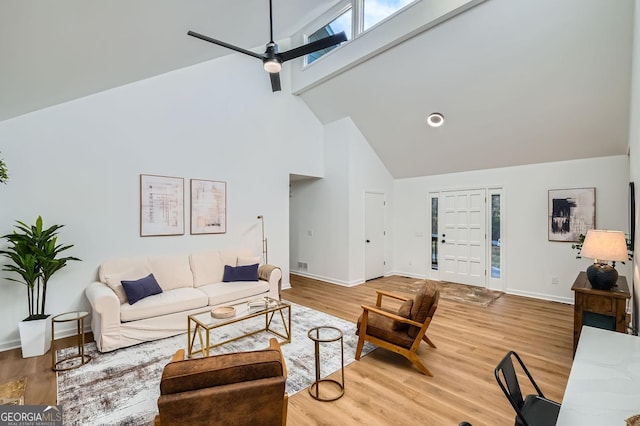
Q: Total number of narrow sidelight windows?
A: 2